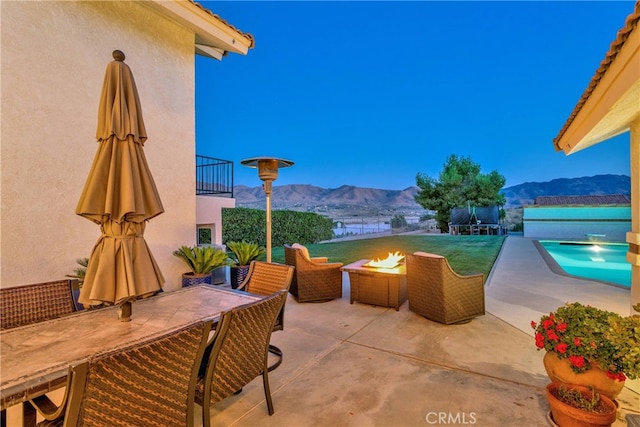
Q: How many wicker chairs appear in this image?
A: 6